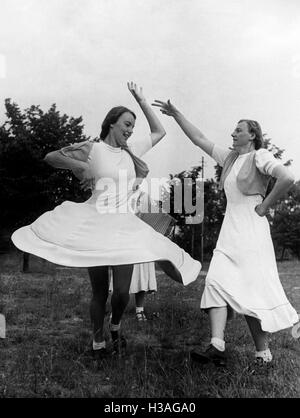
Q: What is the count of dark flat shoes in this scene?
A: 4